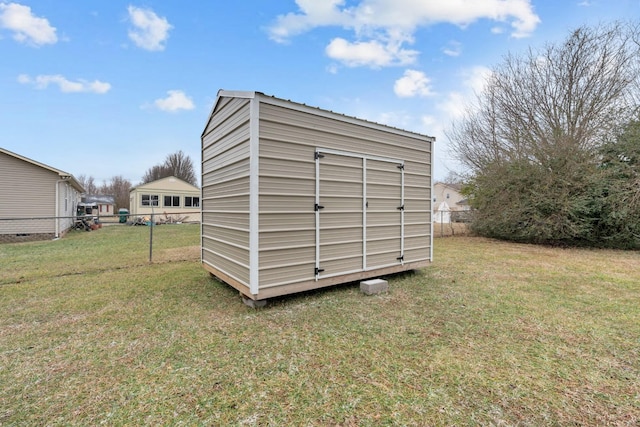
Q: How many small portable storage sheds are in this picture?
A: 1